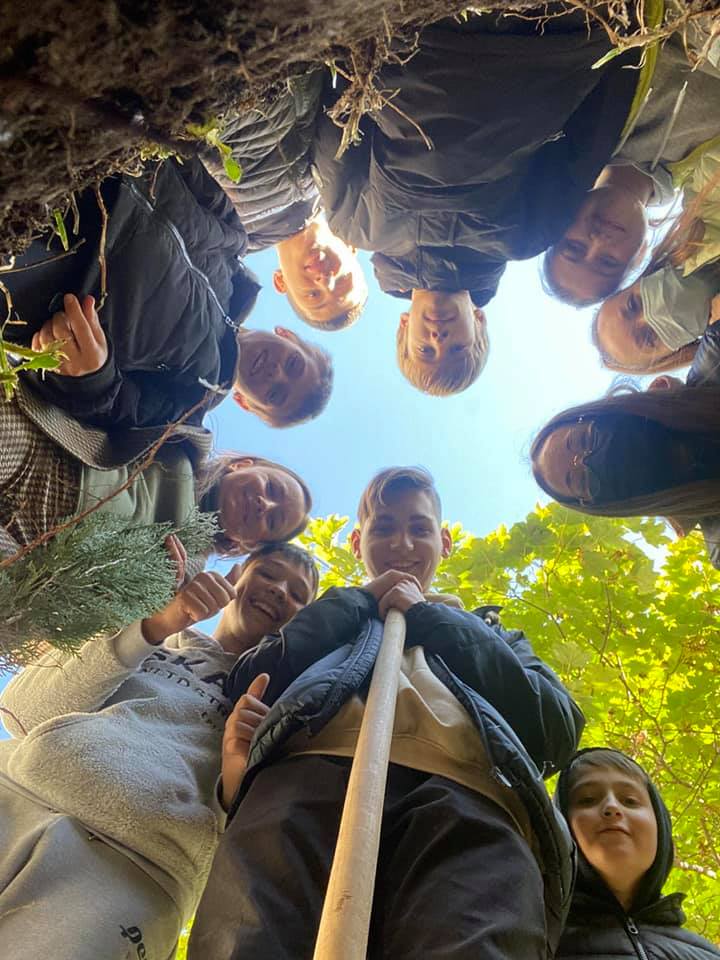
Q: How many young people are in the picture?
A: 10